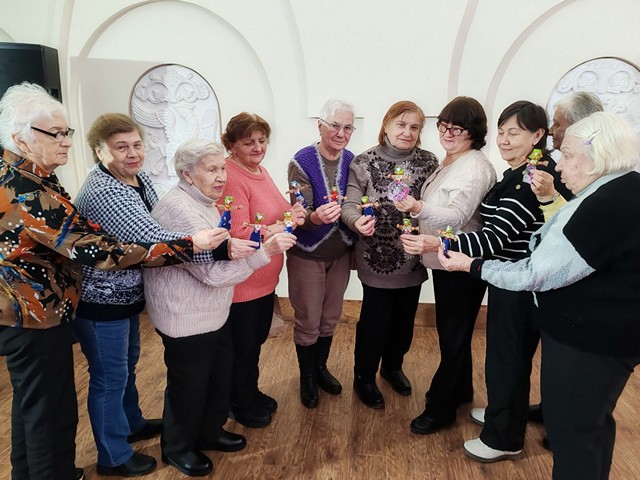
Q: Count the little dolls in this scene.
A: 10